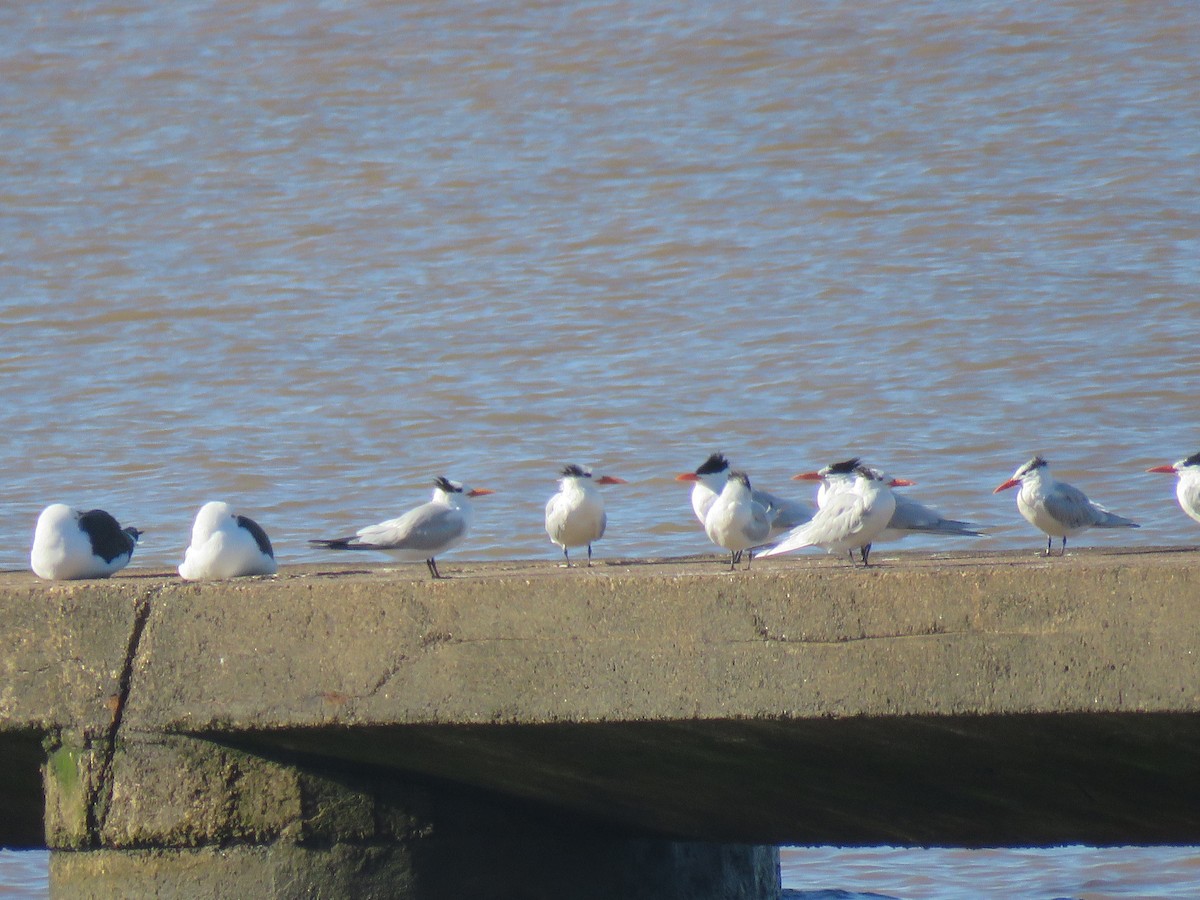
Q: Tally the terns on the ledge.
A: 8